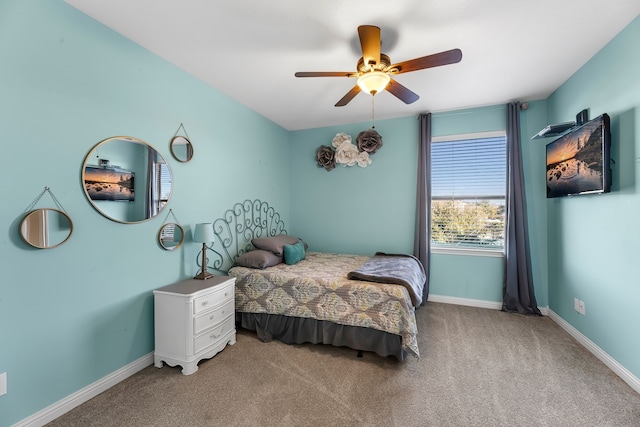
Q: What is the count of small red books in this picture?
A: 0